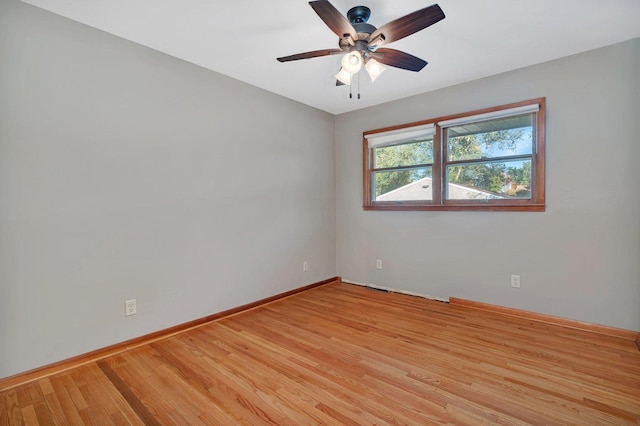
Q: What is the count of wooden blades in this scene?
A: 5